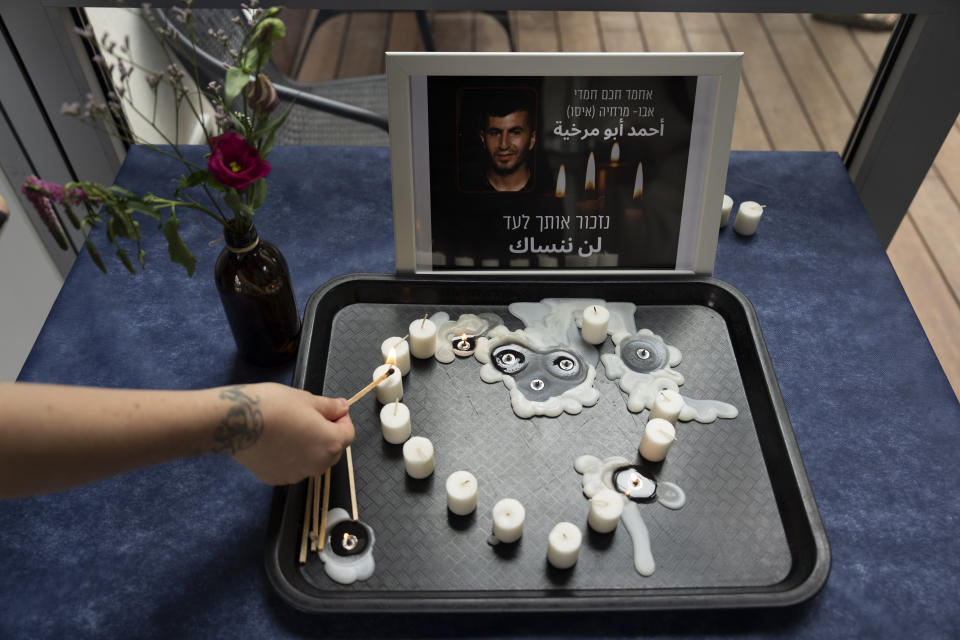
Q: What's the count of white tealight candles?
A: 14